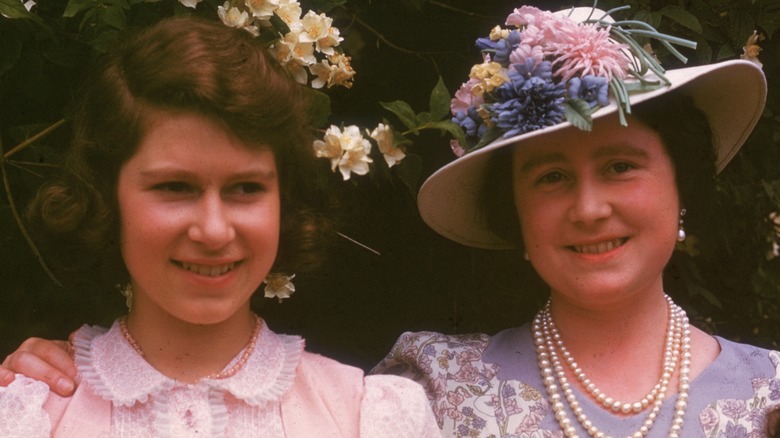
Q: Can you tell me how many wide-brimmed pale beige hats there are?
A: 1